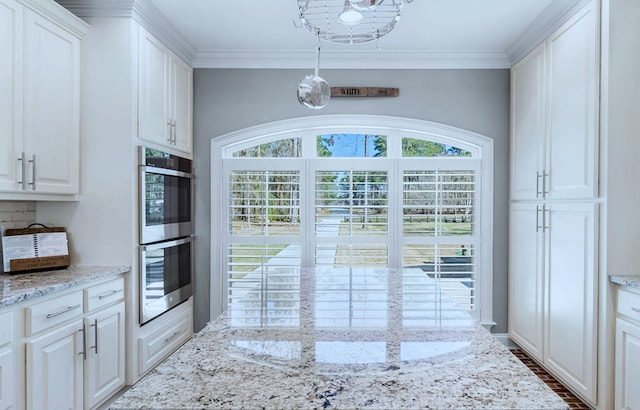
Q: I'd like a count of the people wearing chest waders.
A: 0